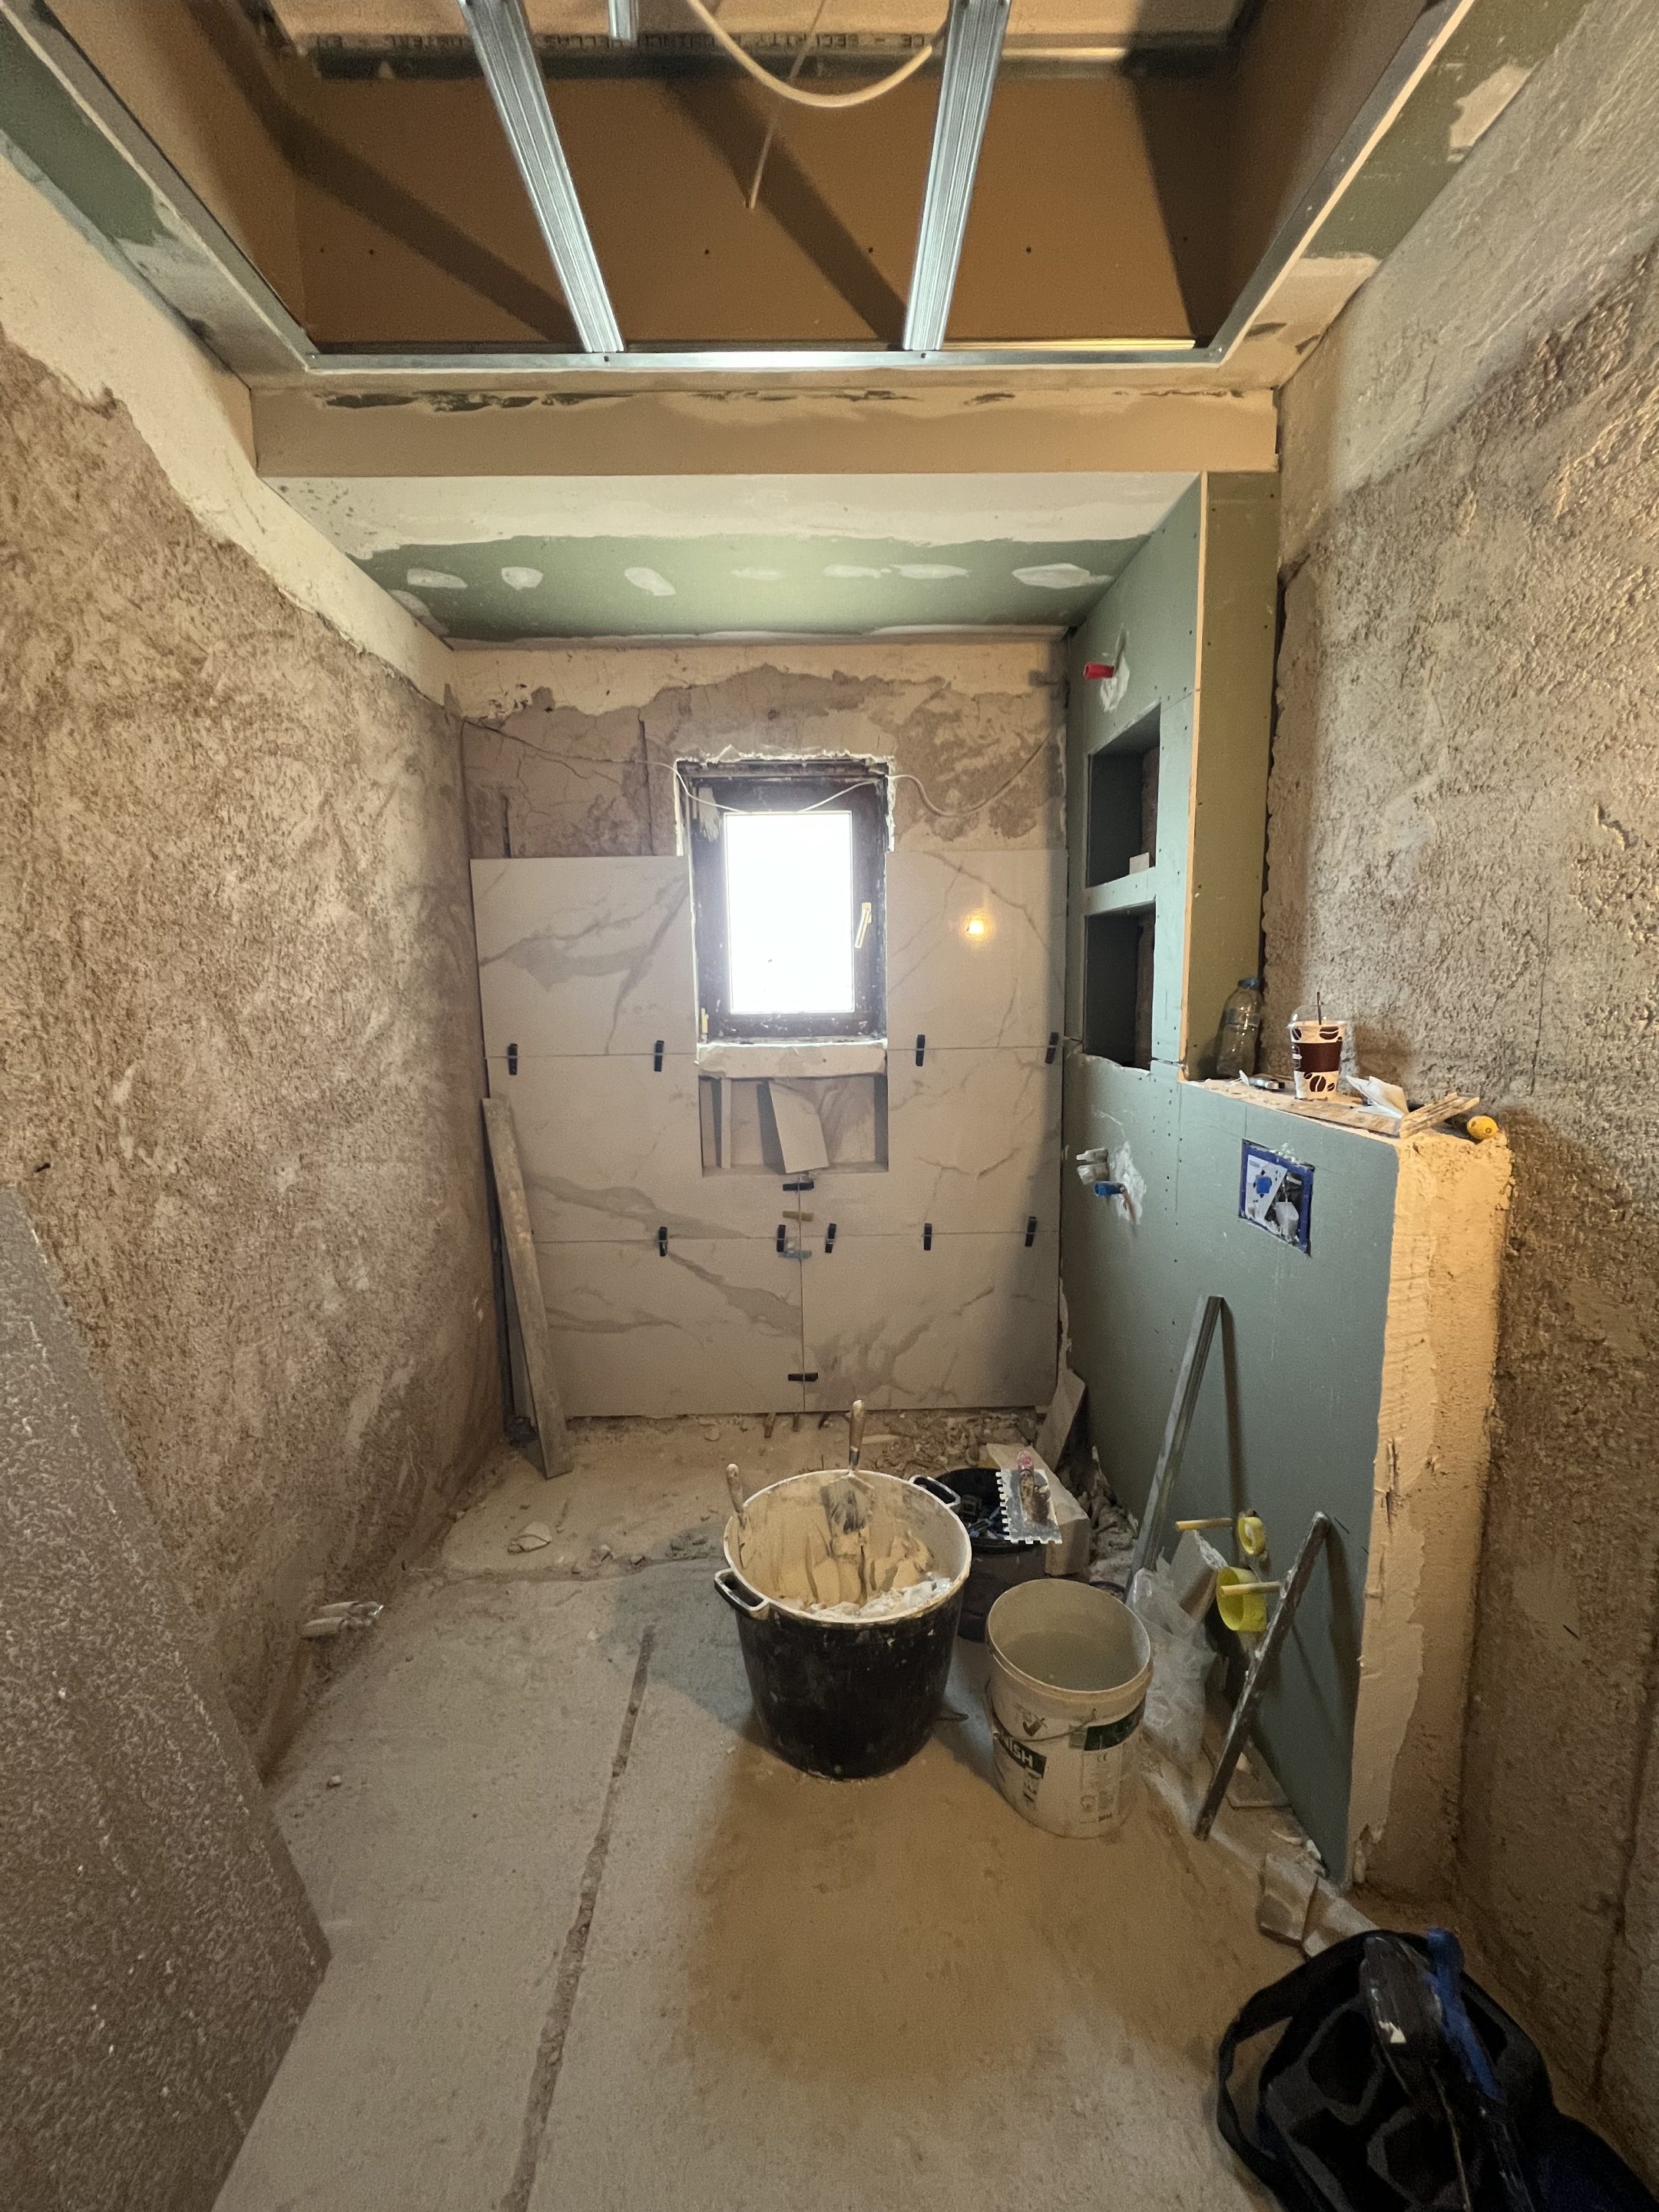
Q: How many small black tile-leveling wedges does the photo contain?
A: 11